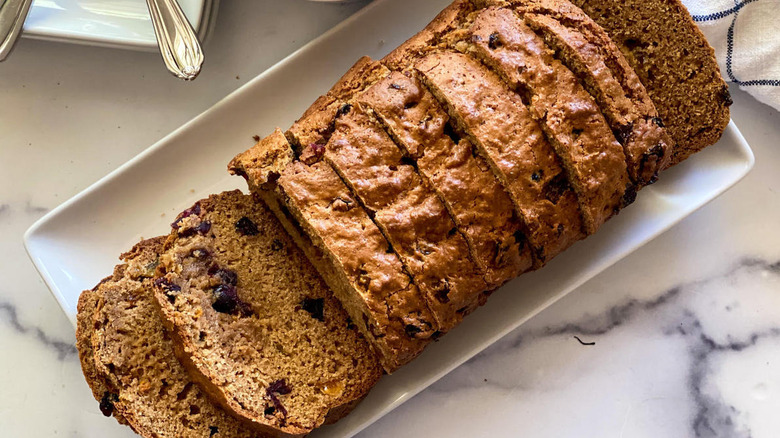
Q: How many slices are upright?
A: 6